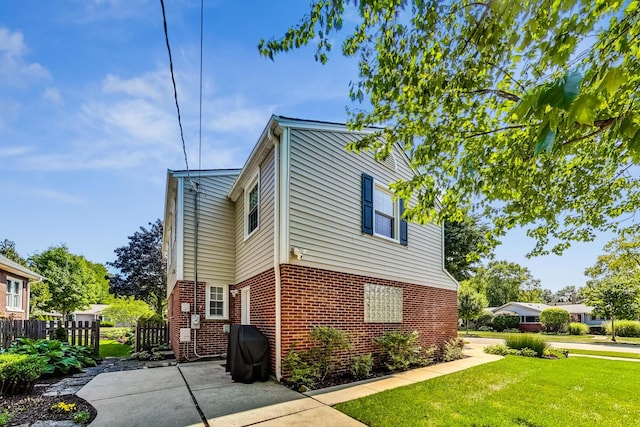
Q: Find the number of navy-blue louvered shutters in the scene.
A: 2